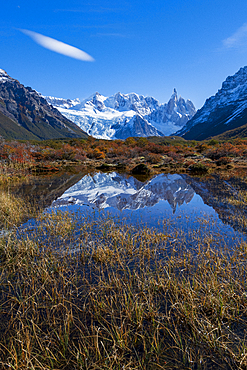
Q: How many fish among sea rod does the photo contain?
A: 0